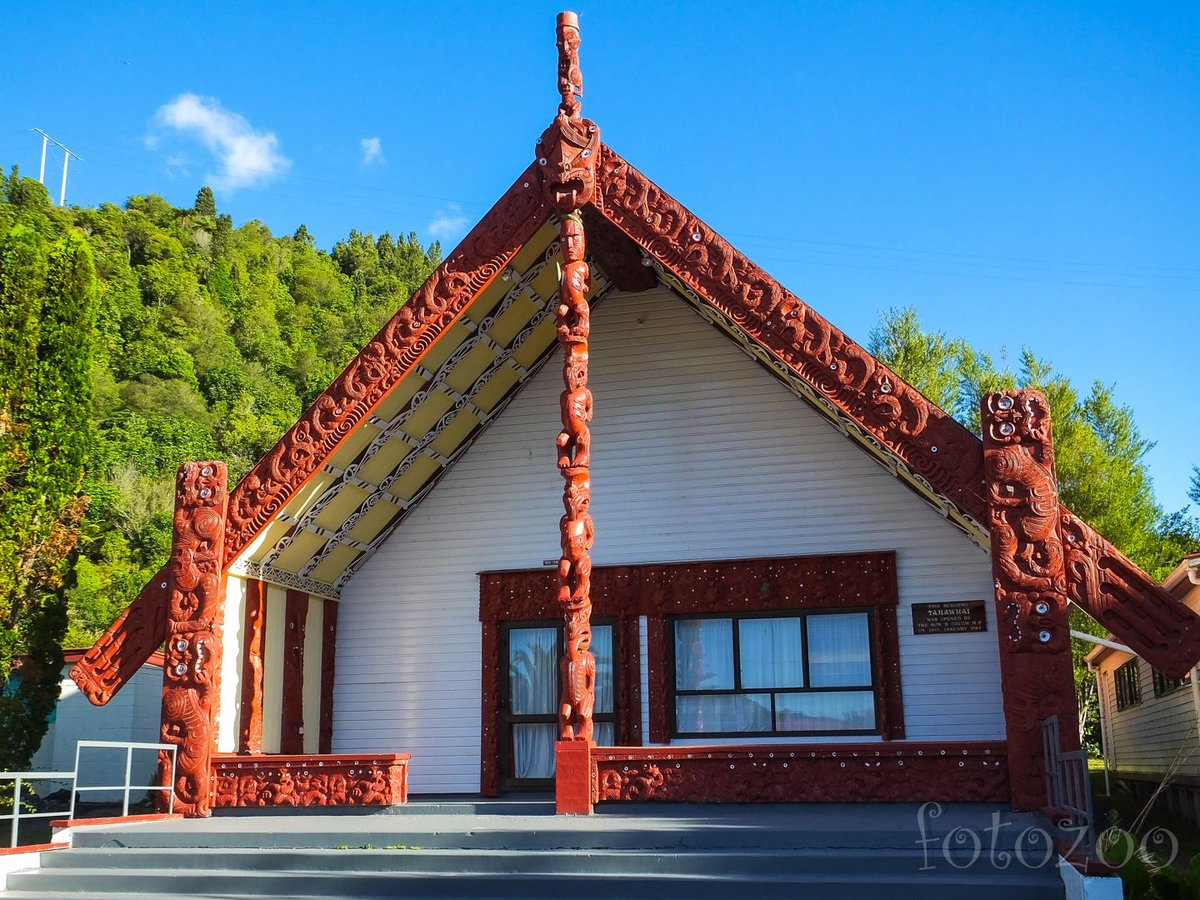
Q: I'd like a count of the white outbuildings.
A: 2